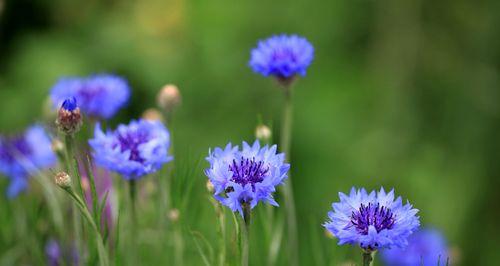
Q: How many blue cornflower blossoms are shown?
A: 7